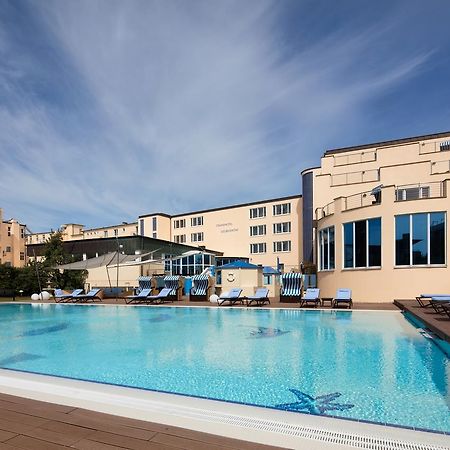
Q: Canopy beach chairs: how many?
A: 4